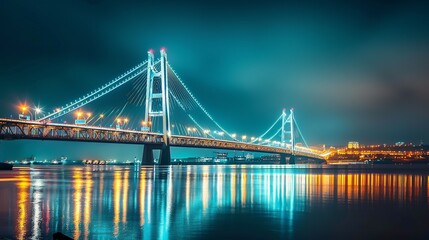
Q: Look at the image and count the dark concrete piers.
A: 2